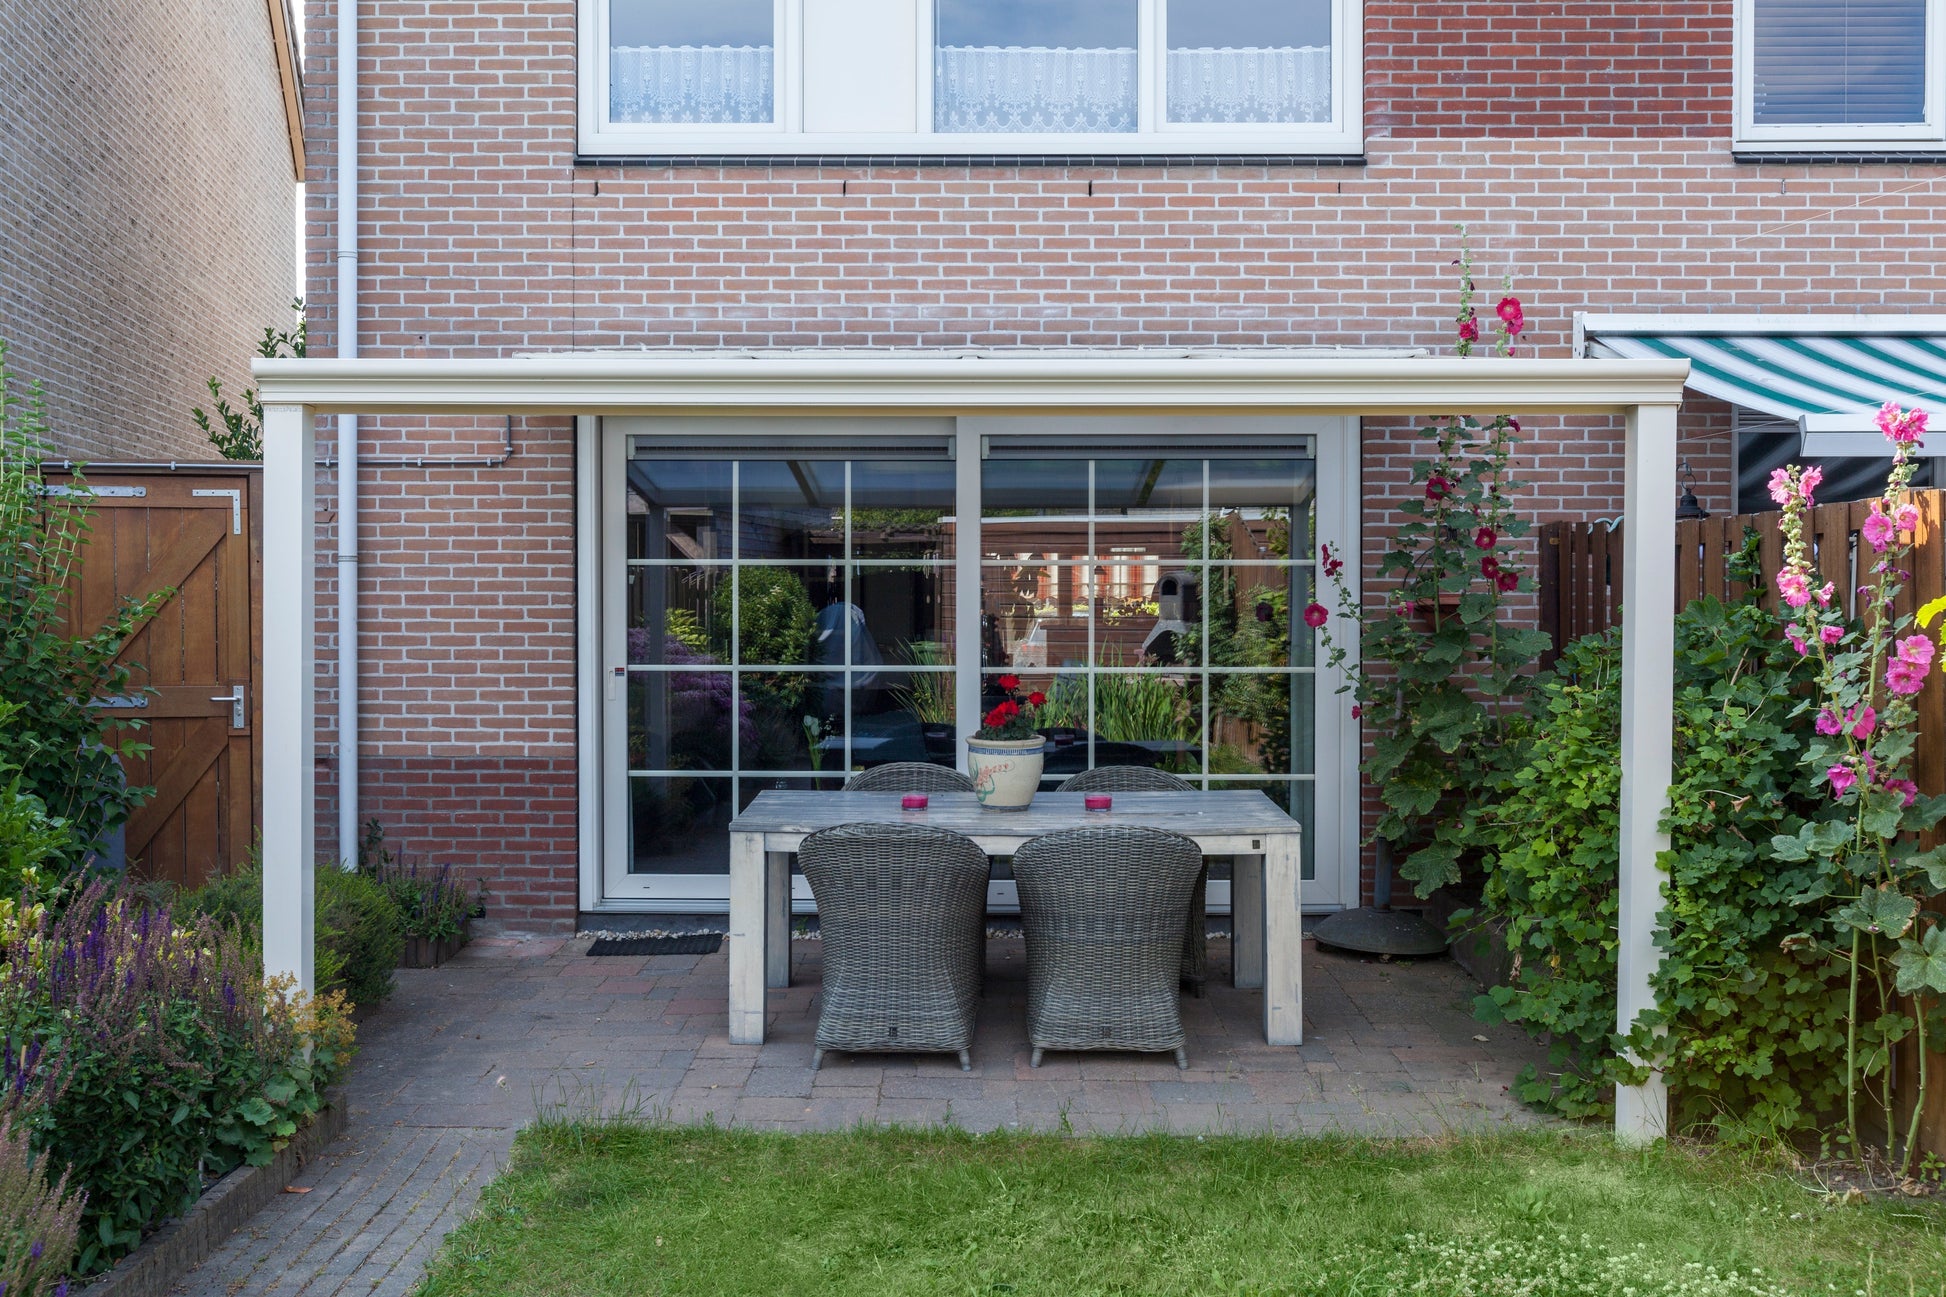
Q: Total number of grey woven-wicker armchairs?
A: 4